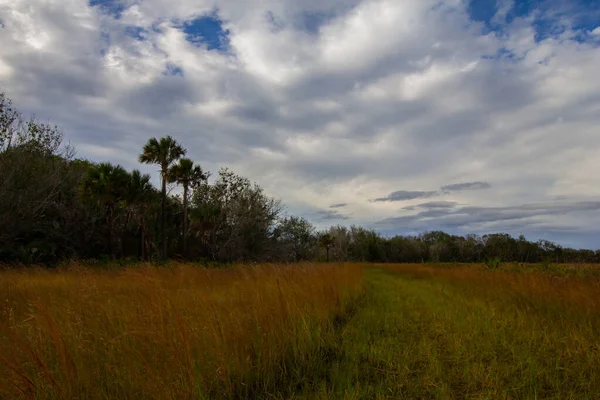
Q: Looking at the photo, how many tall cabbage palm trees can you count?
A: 2